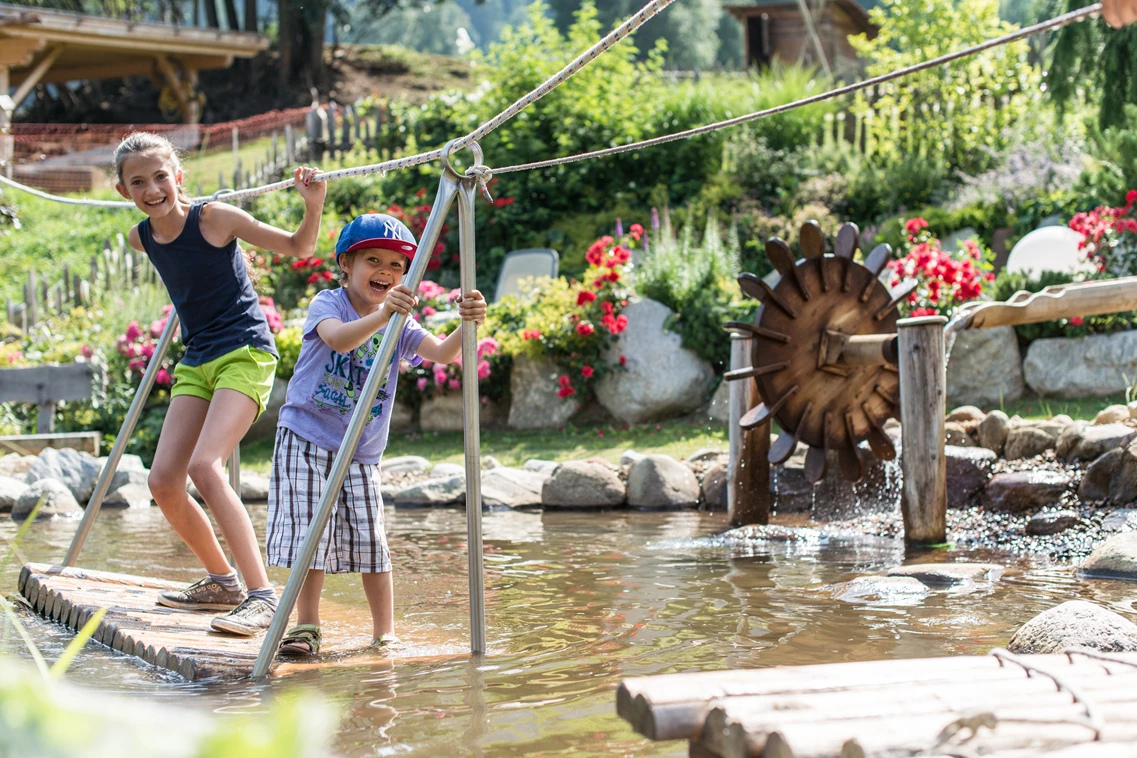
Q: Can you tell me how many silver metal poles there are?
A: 4